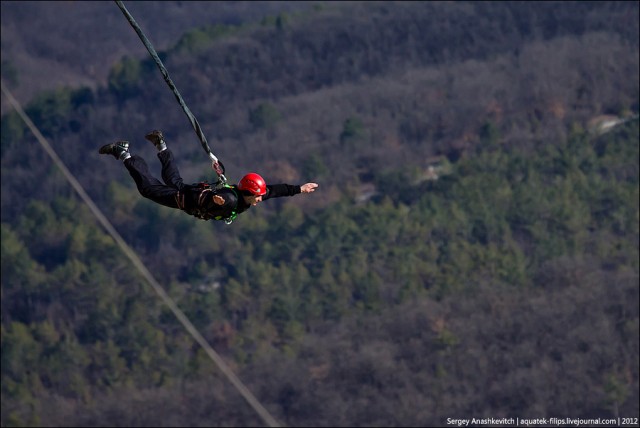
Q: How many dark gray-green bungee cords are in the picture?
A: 1